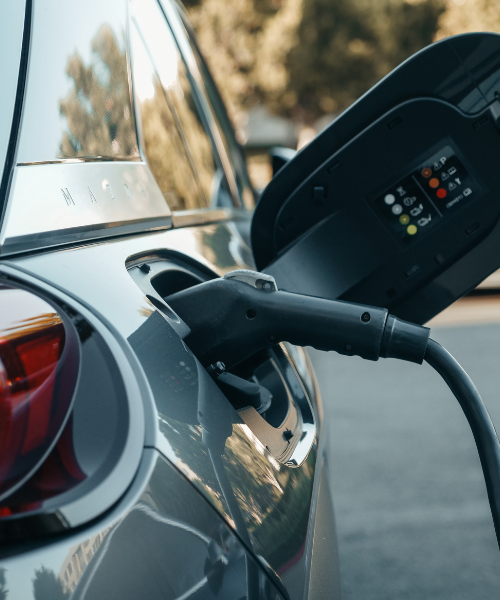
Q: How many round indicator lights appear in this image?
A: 7